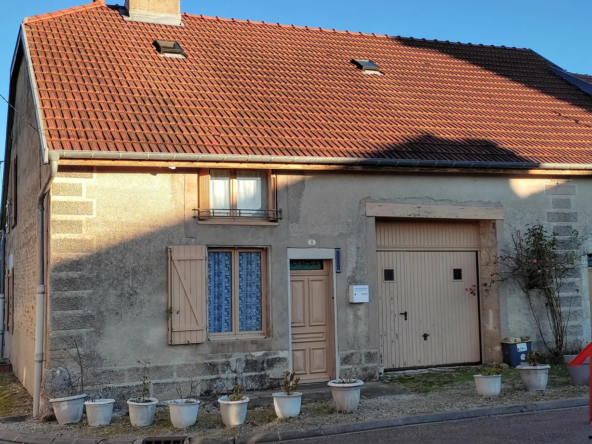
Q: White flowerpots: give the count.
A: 9